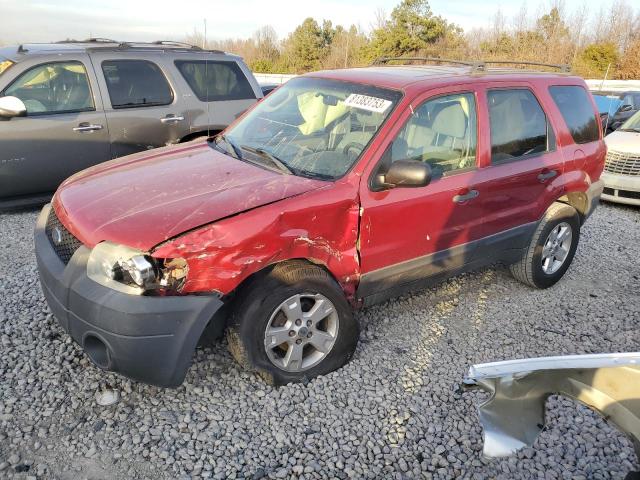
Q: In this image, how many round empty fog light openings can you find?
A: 1